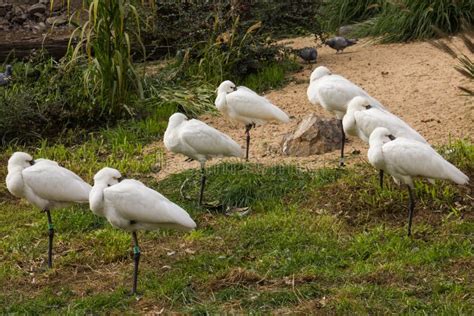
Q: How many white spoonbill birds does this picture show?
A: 7